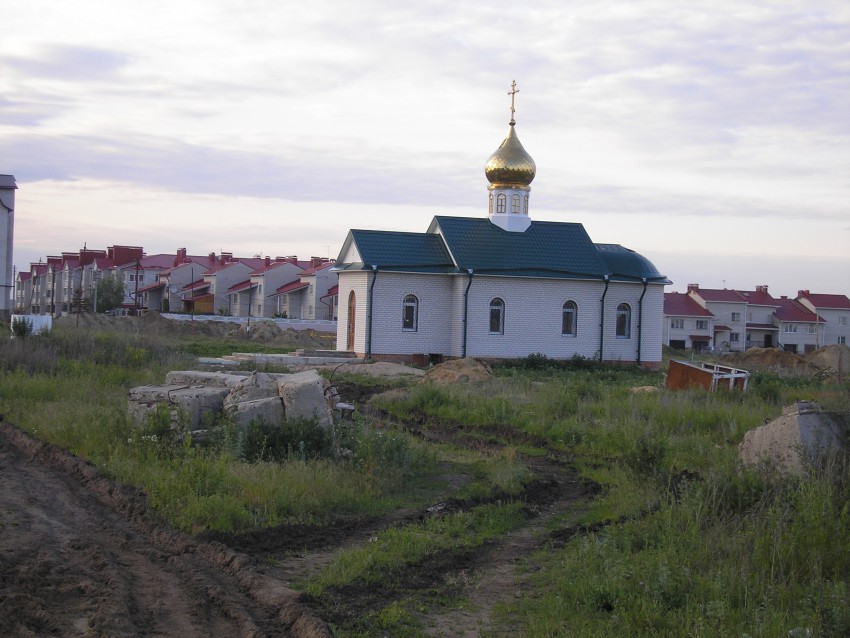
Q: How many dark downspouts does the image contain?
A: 4